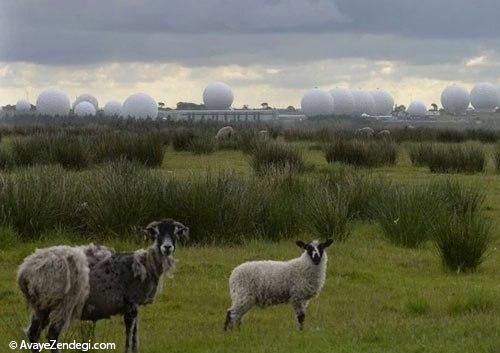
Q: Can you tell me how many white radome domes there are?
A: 14